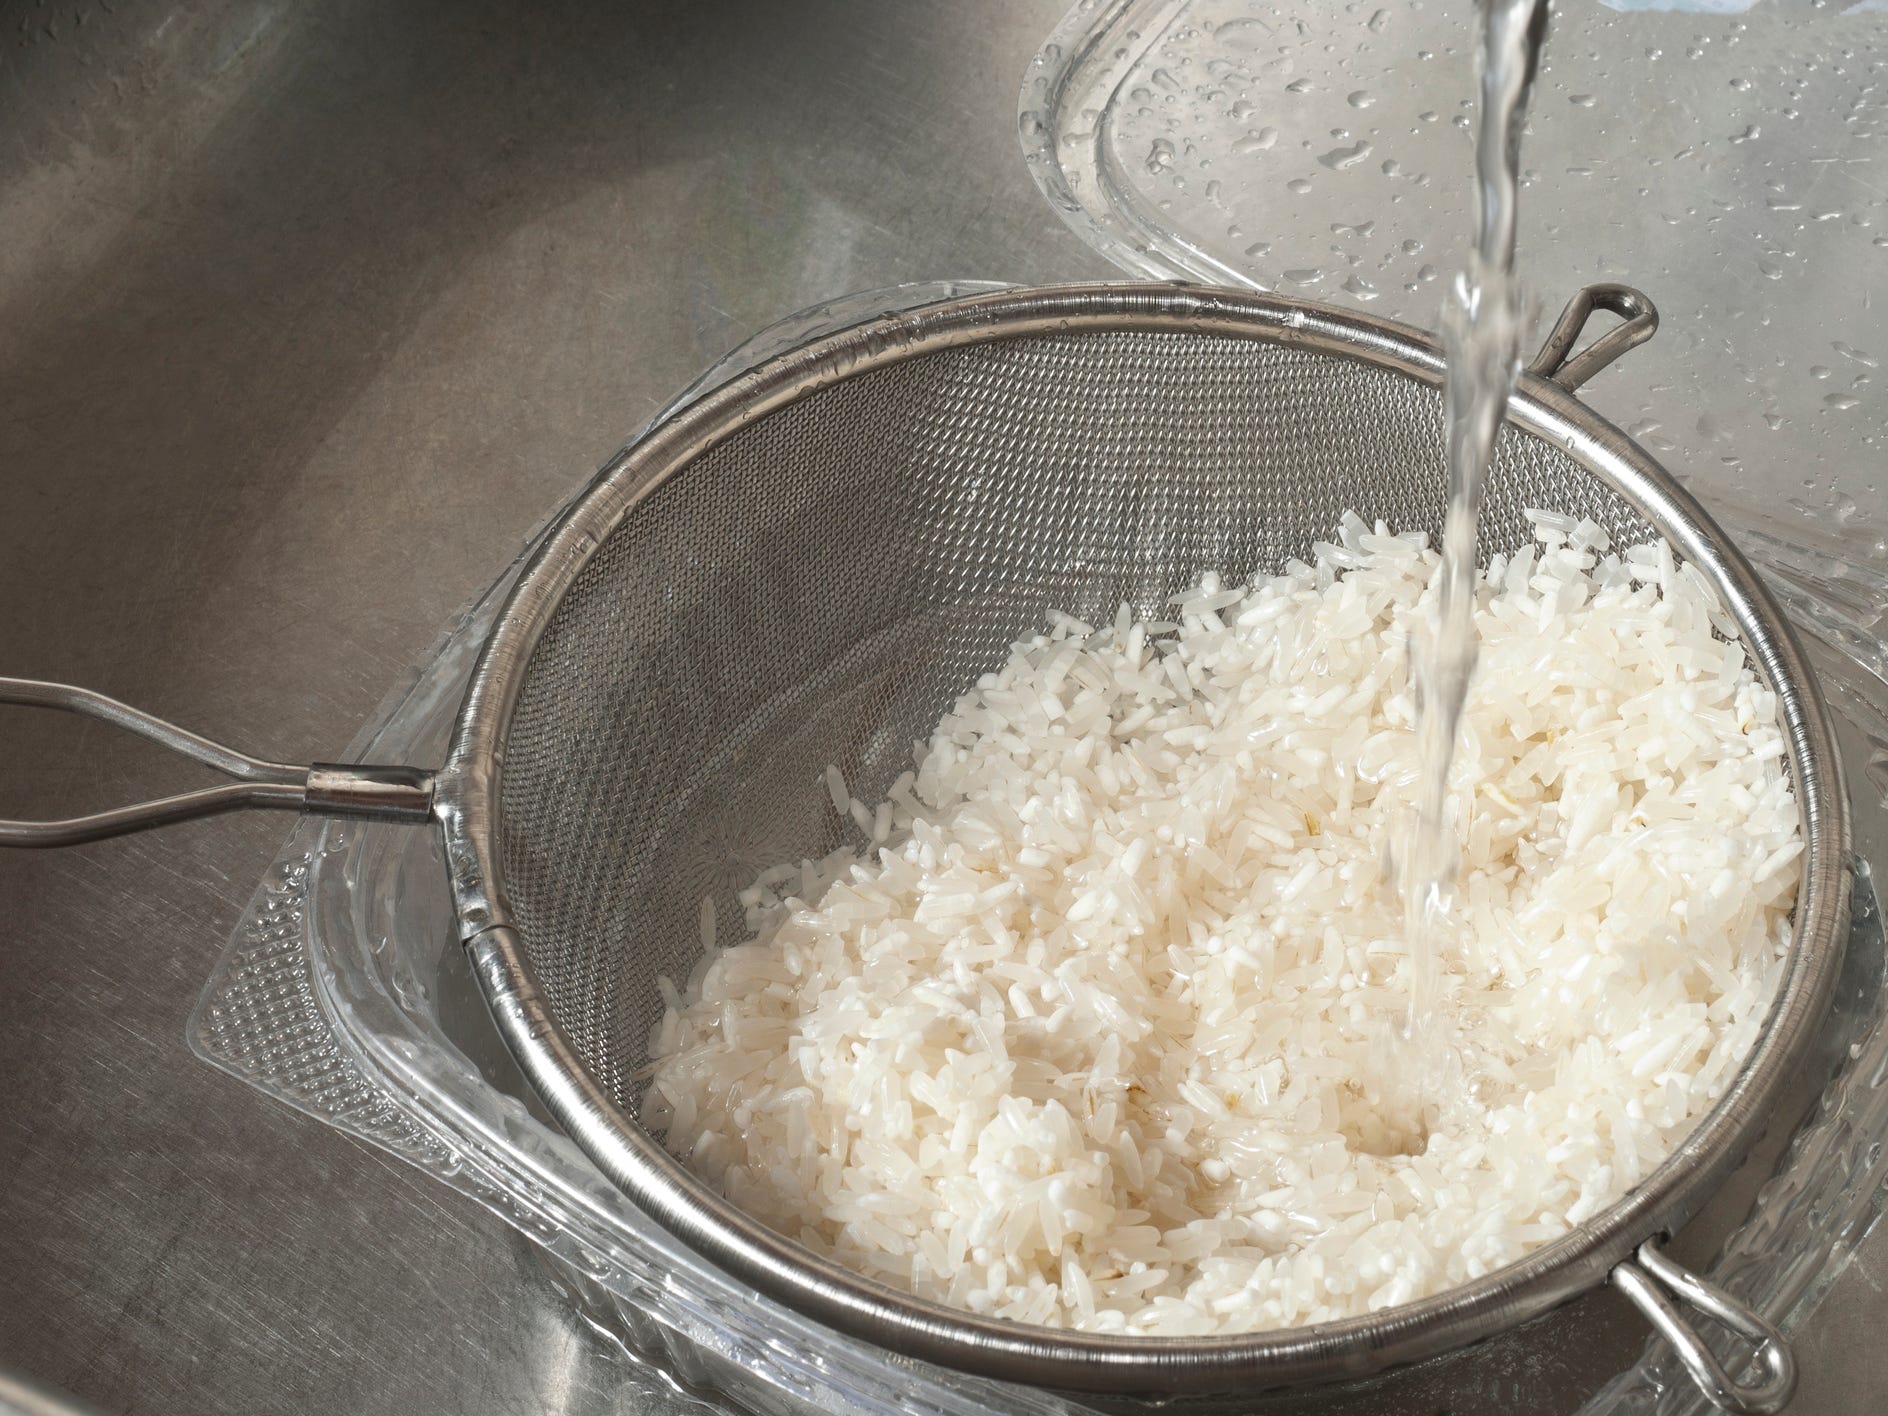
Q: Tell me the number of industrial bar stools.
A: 0